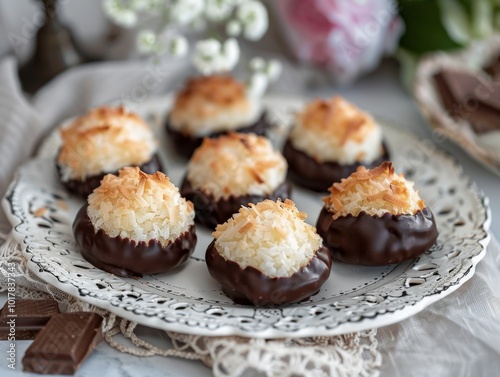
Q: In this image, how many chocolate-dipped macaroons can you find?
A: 7